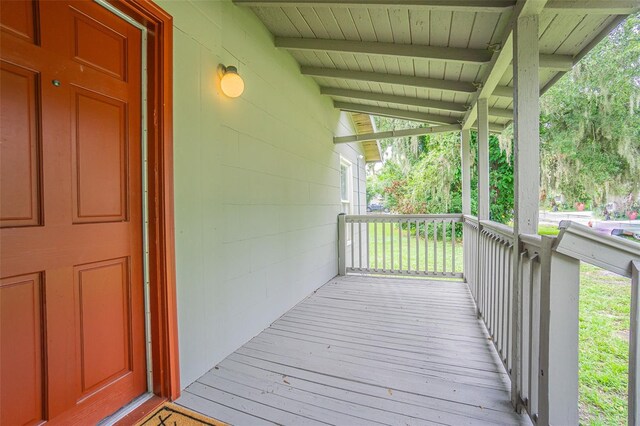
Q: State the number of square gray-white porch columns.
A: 3